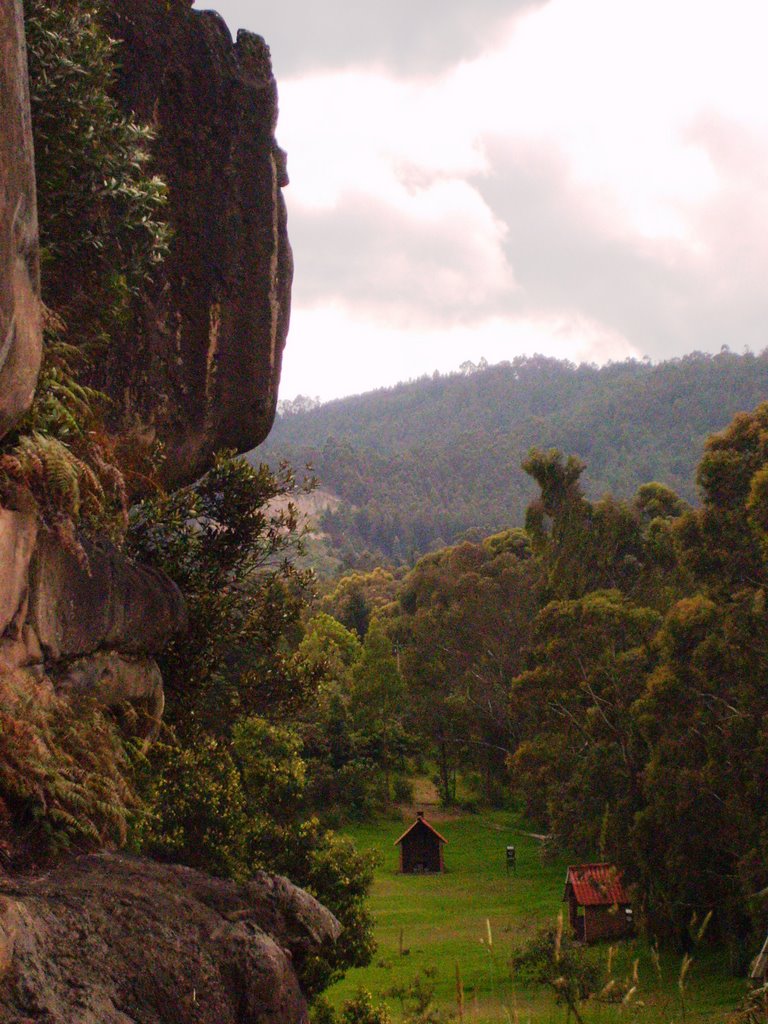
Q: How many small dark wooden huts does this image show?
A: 2